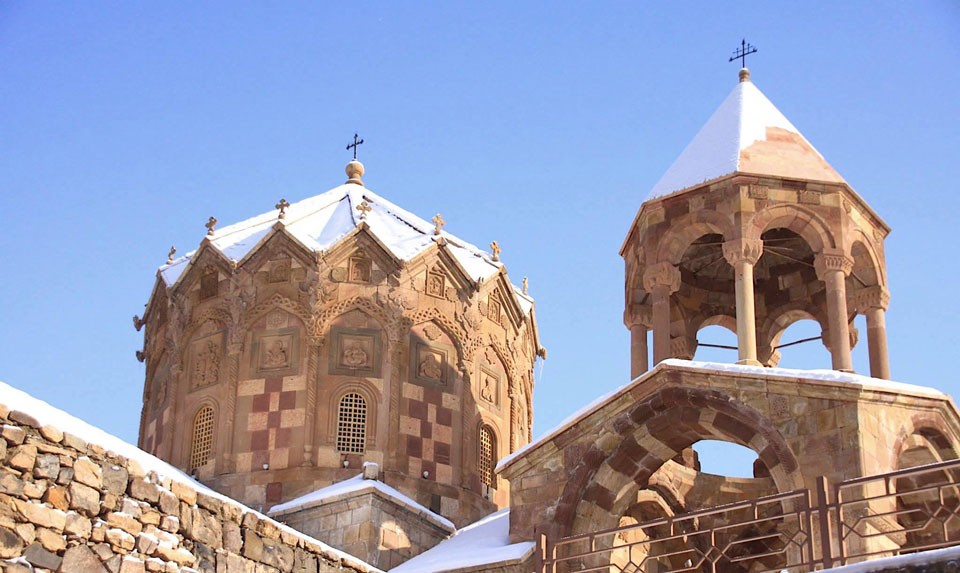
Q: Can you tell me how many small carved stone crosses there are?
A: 7